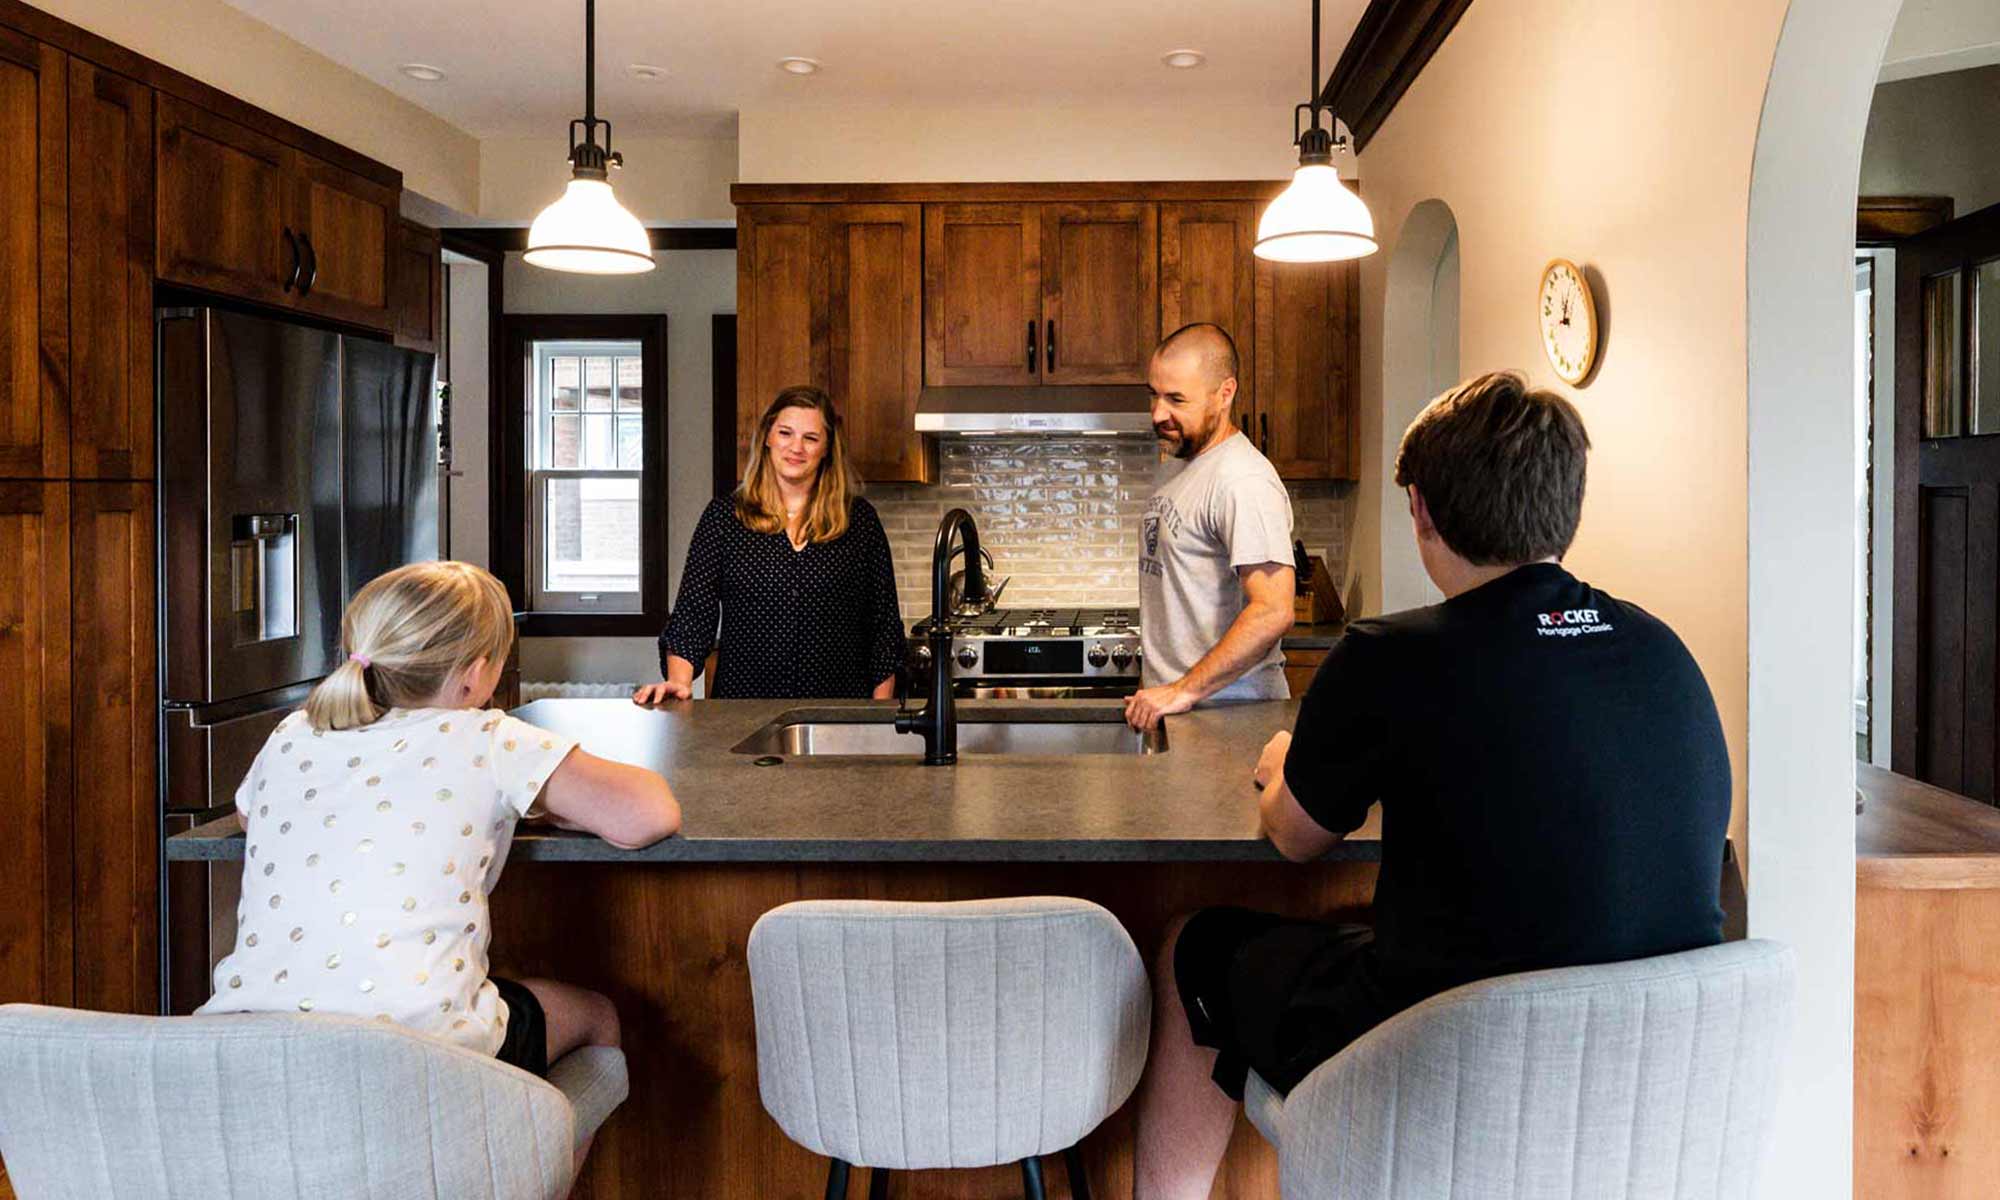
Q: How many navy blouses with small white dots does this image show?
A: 1